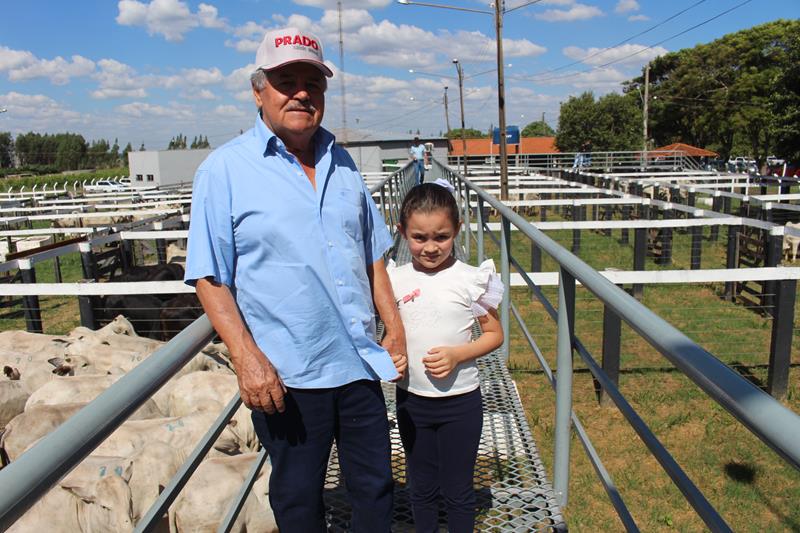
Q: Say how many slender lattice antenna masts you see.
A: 1